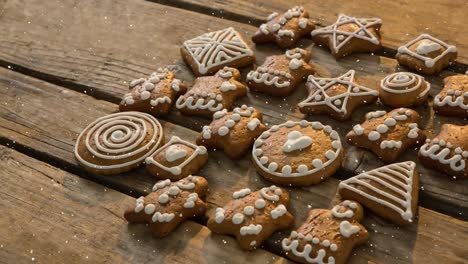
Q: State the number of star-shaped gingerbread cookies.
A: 2